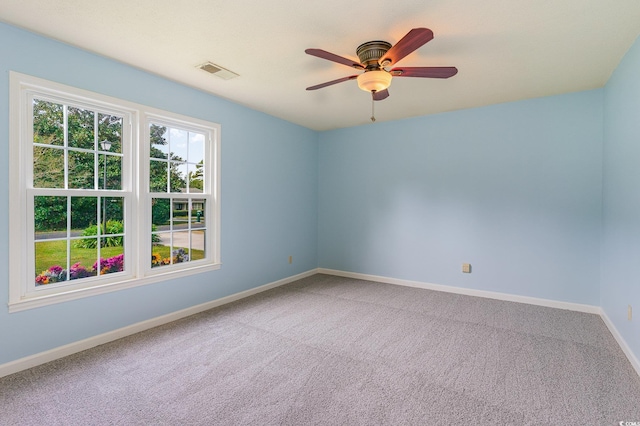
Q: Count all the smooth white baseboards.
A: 3